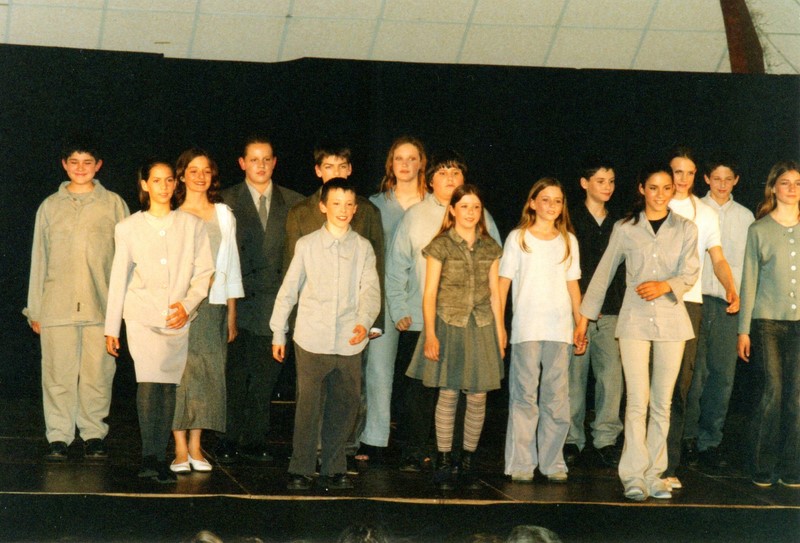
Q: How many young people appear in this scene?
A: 15